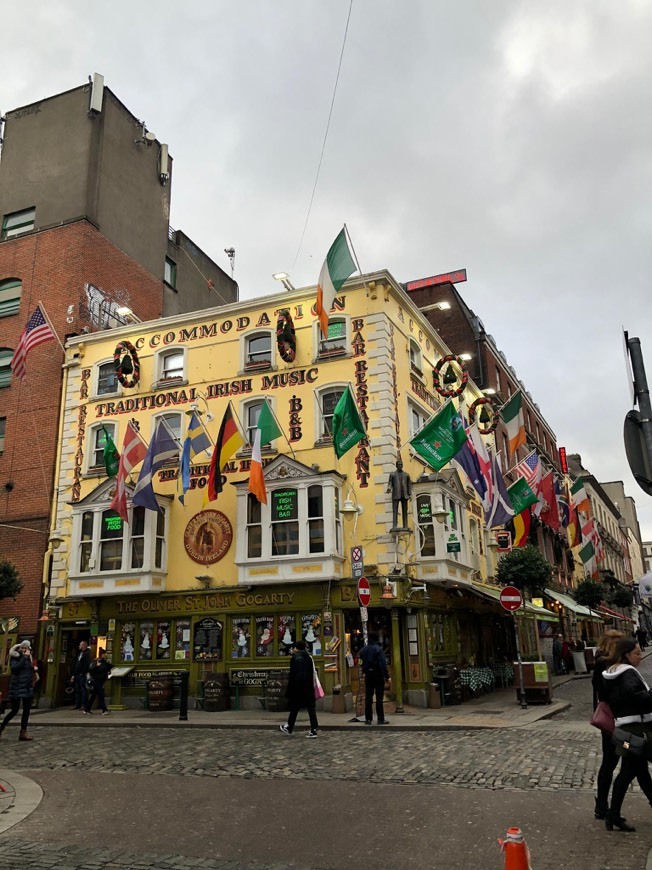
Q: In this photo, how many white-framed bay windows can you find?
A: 3